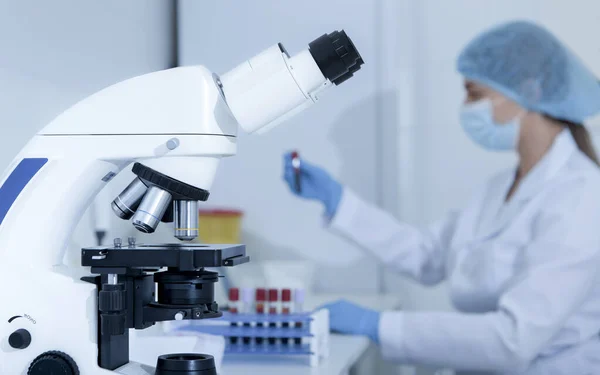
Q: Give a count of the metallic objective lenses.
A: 3